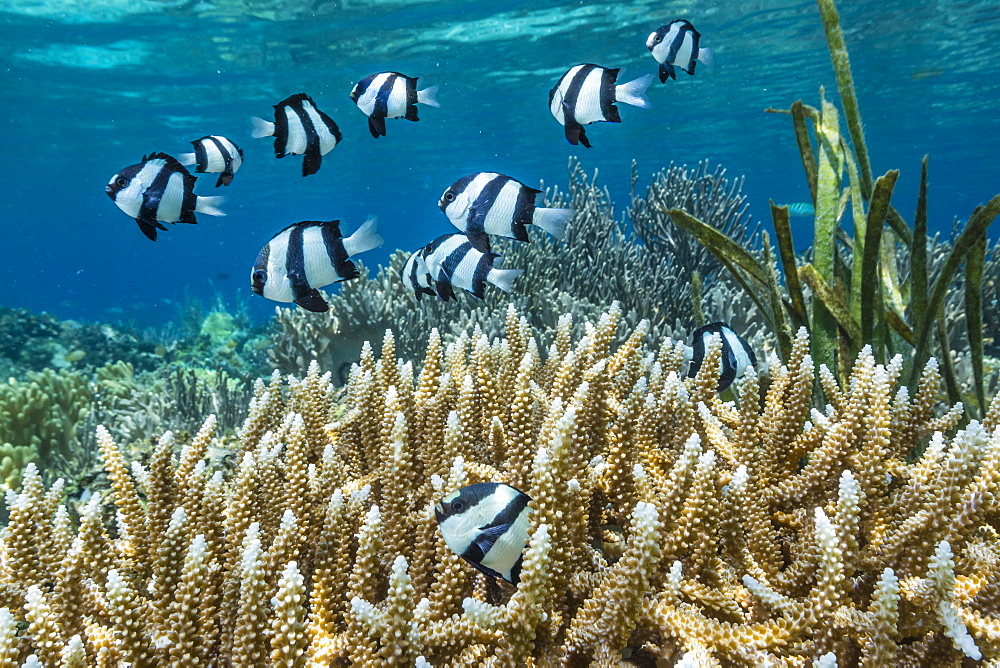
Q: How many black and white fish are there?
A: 12